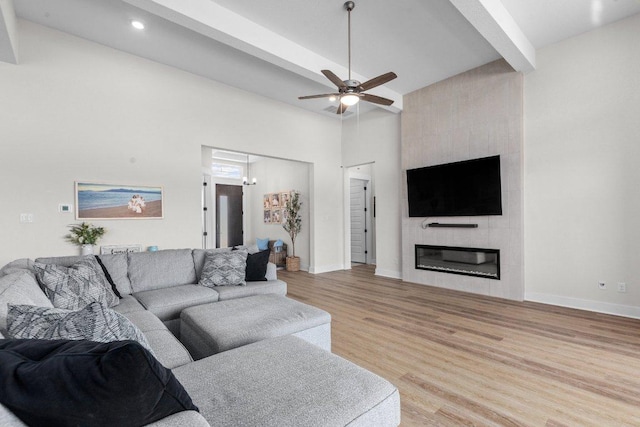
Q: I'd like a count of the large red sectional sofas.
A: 0